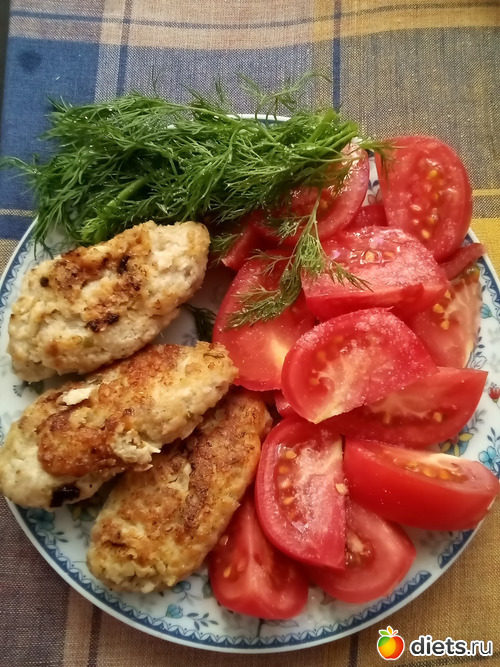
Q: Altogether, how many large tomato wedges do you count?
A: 11